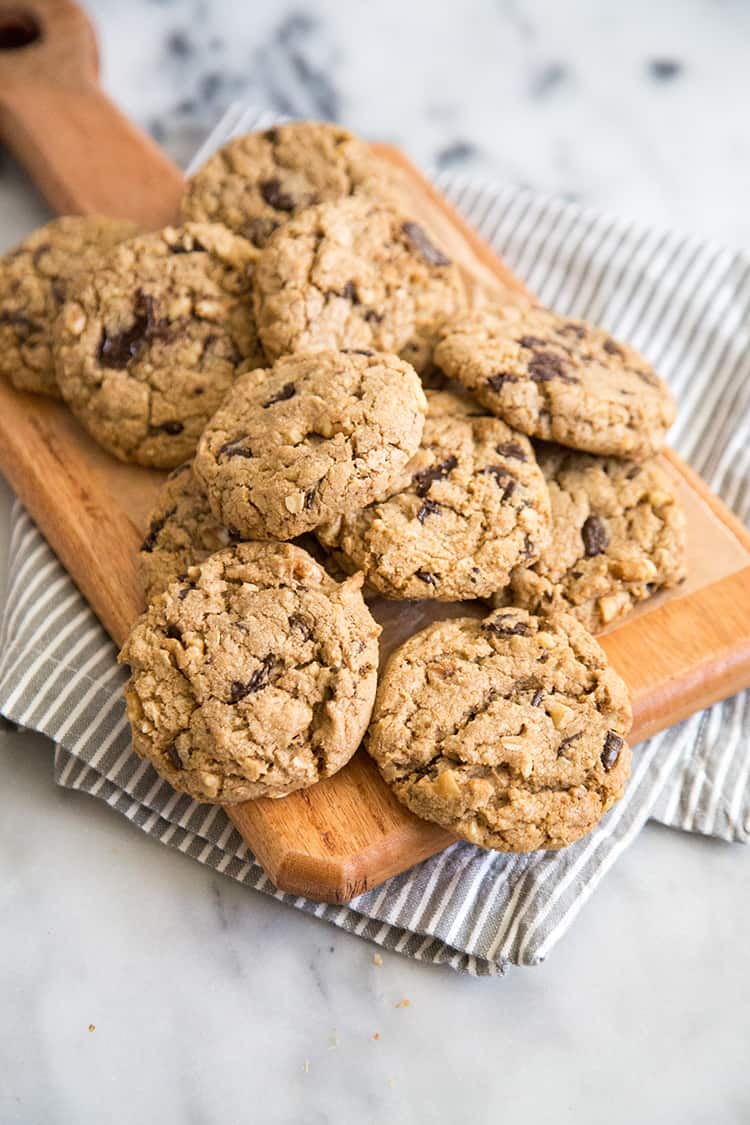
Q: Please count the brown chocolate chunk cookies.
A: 11